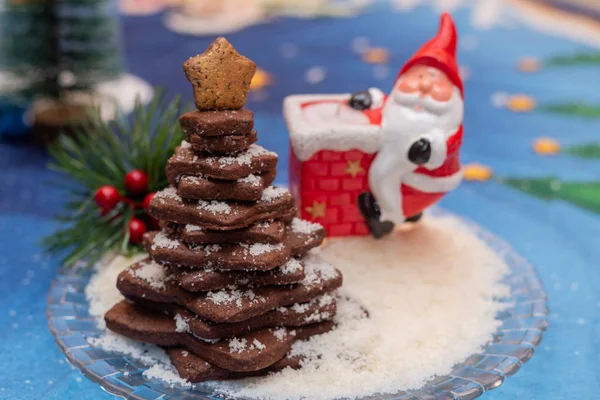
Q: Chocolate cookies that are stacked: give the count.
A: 12